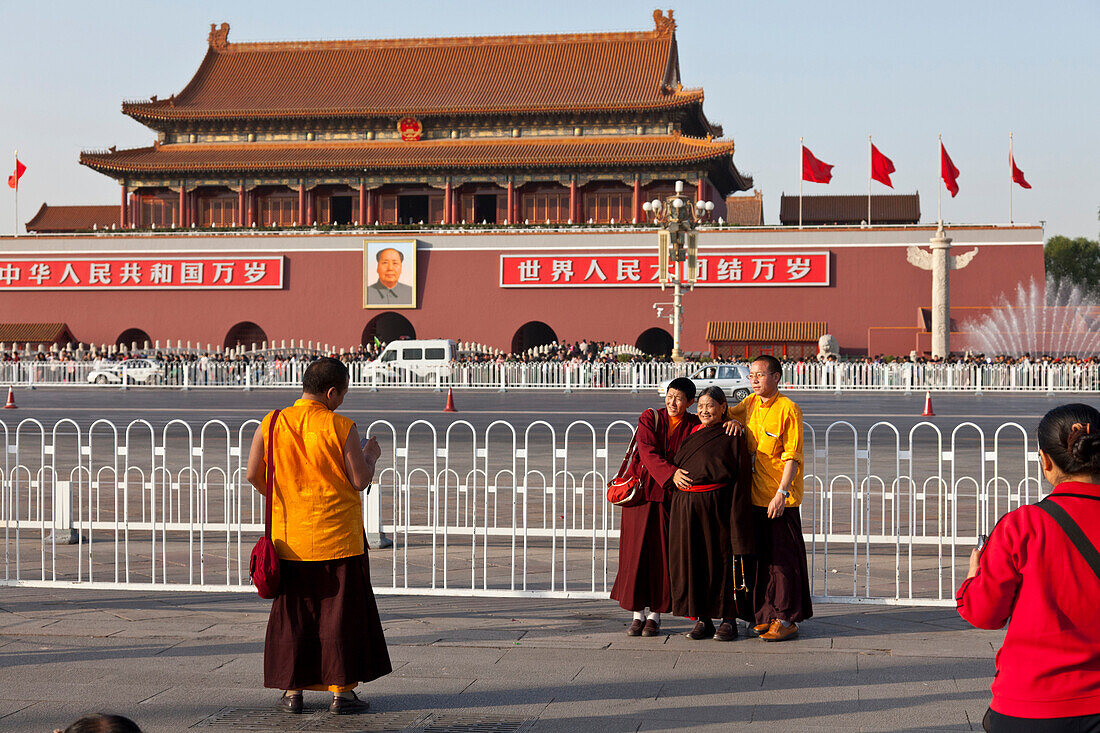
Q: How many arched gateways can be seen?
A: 5